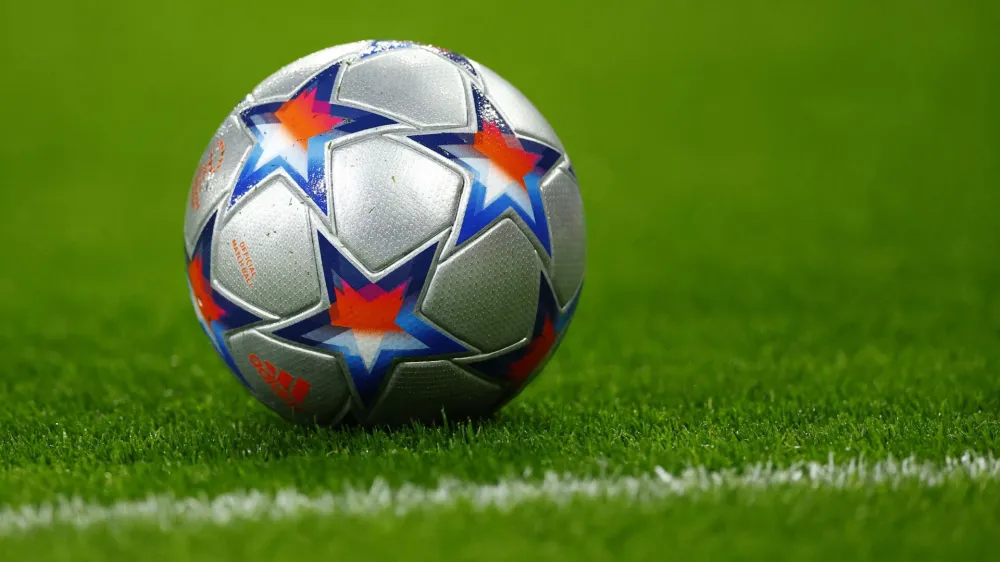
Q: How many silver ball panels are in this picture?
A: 10